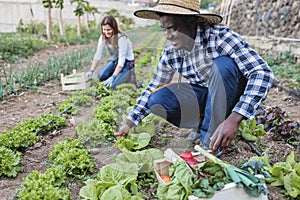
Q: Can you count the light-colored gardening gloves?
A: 2